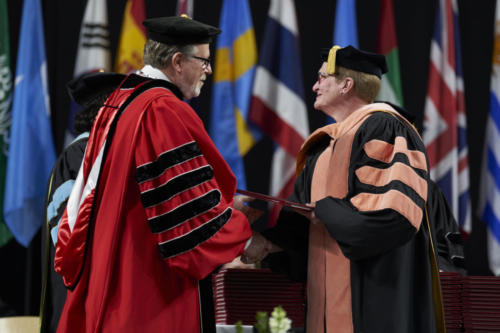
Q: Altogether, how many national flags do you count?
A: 11